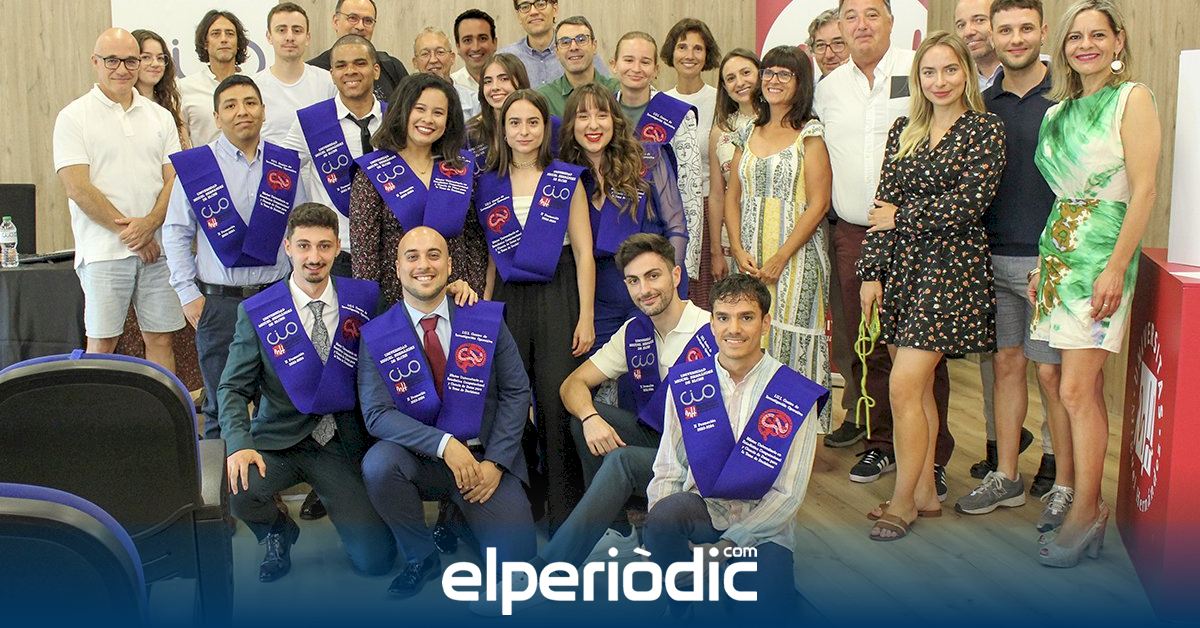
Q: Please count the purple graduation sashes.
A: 11